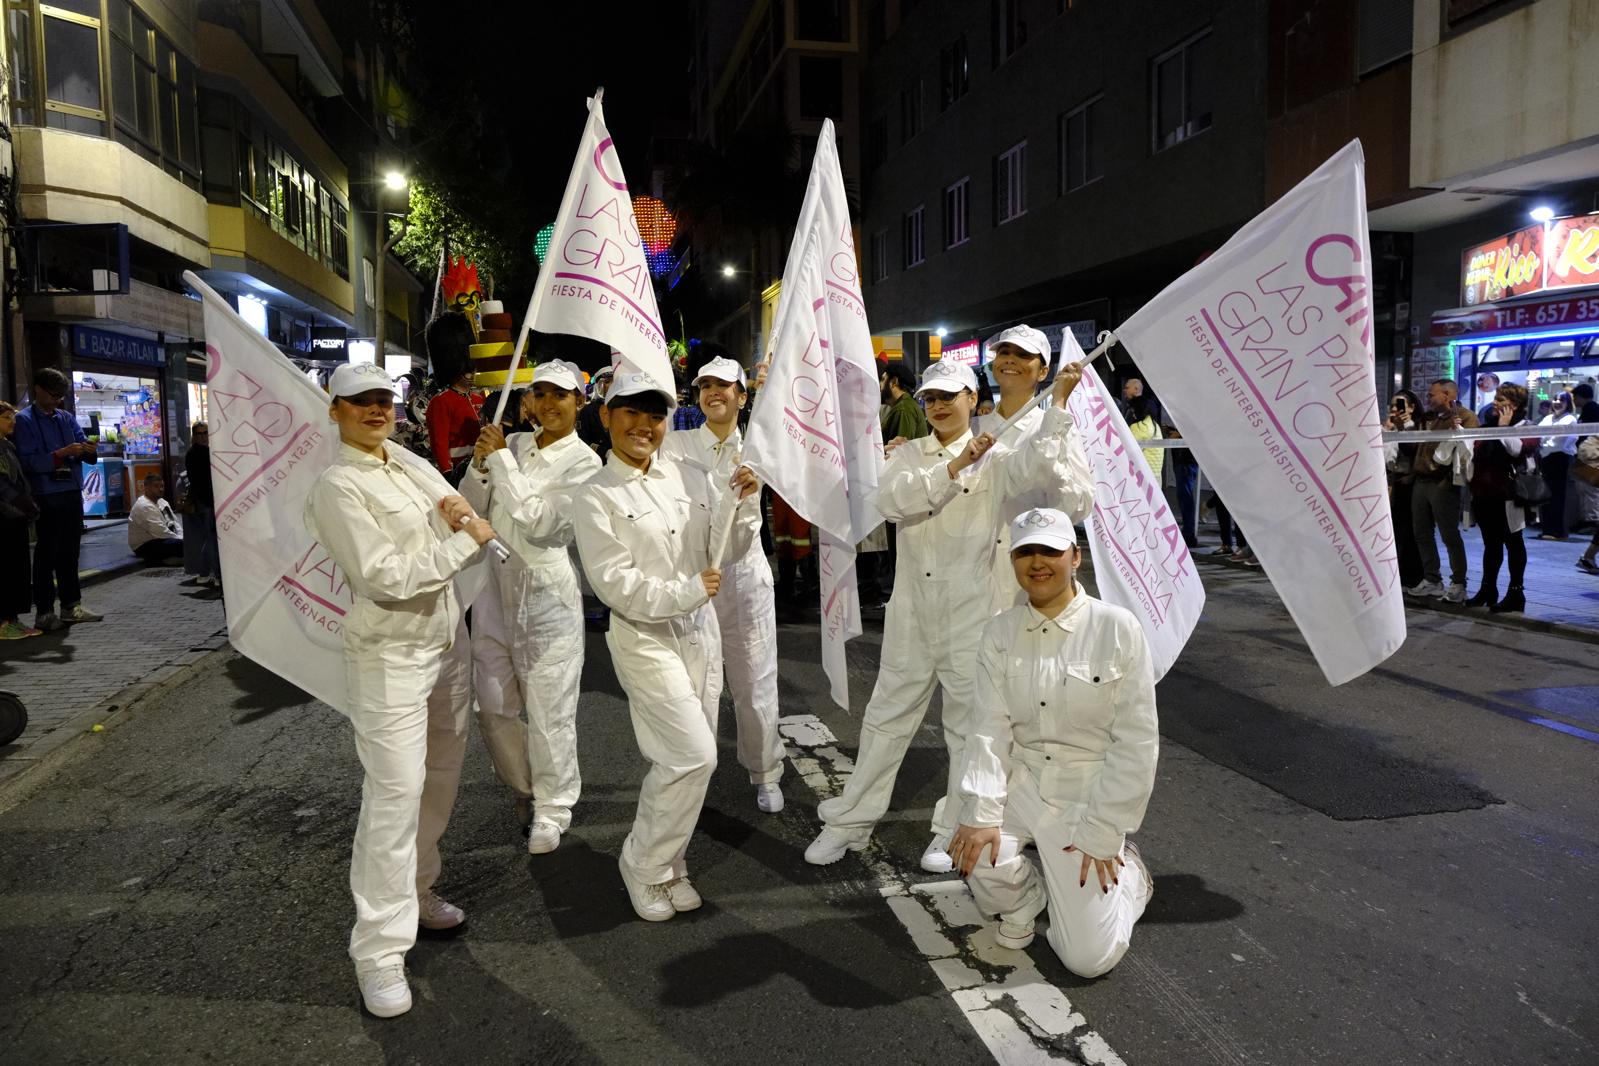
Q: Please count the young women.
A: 7